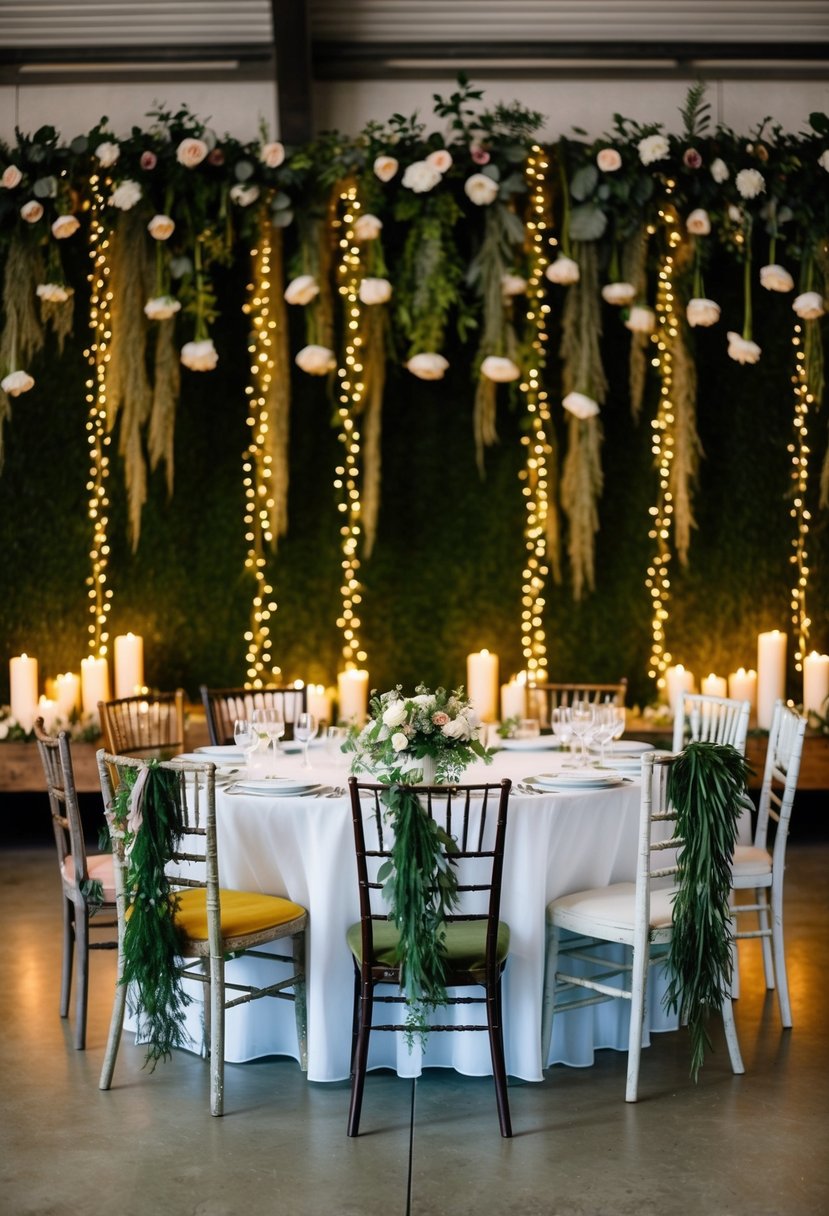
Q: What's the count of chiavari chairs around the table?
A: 9